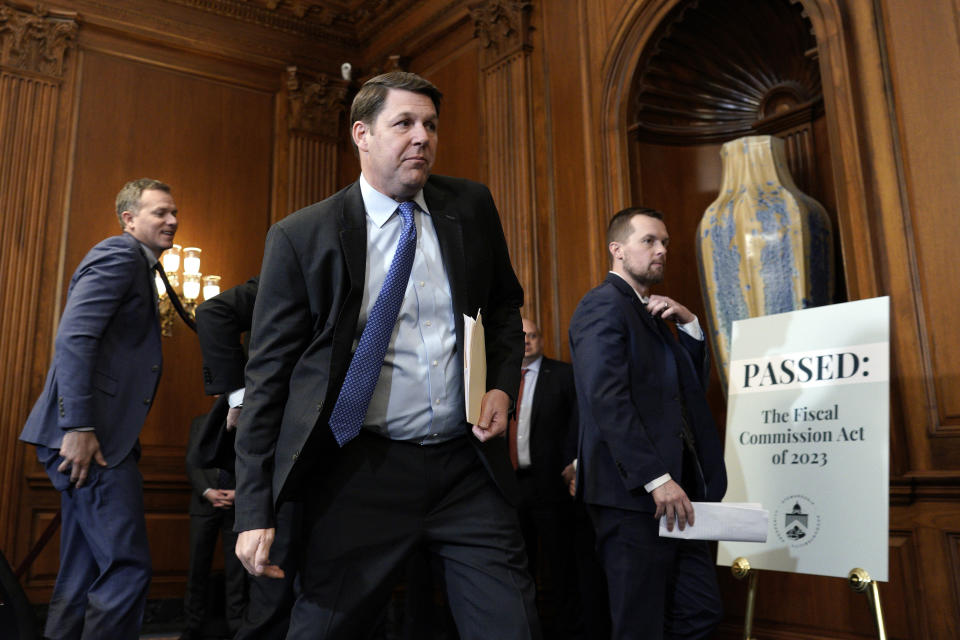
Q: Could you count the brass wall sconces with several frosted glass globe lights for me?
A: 1